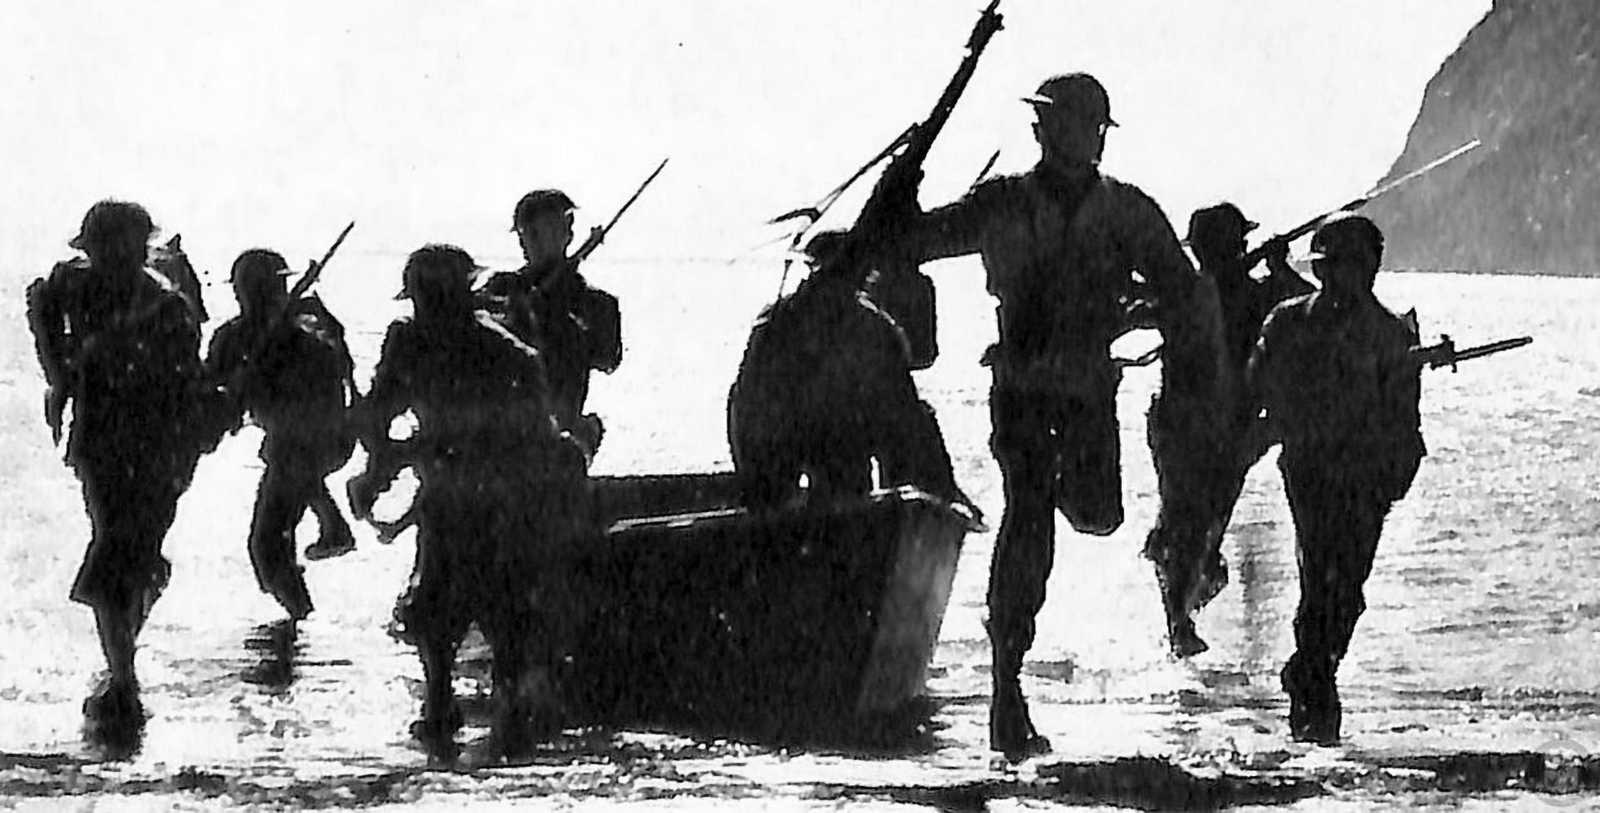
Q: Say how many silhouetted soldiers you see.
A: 8